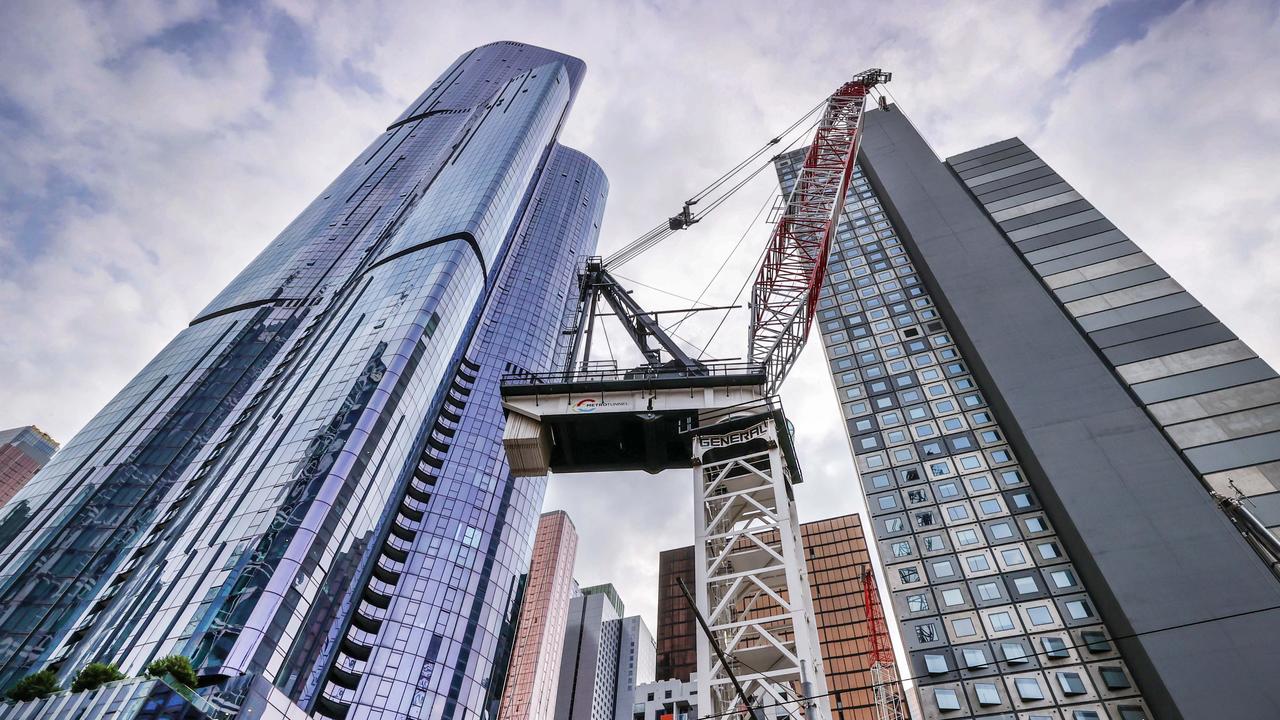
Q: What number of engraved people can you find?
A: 0